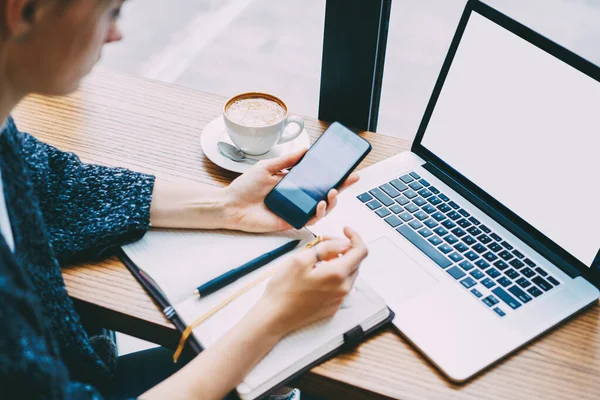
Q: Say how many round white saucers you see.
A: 1